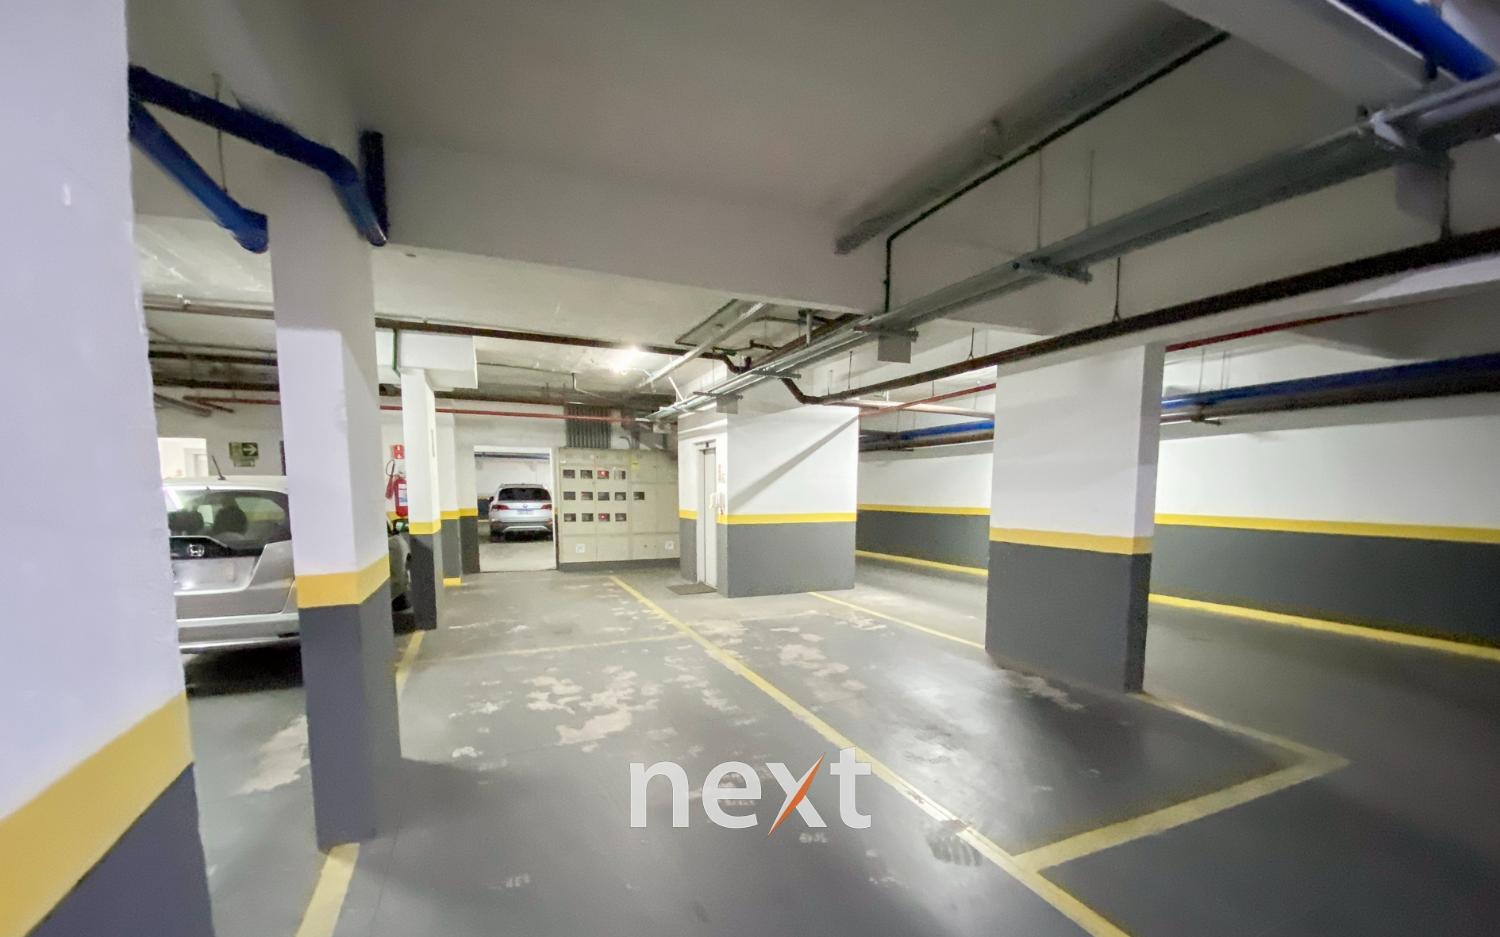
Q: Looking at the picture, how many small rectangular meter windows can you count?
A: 13